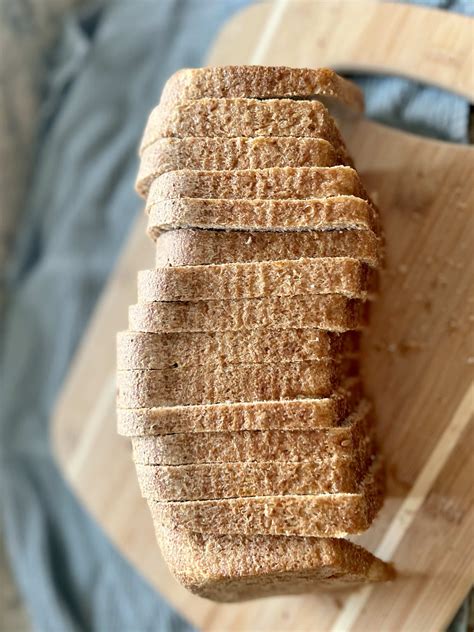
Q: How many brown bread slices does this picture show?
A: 15